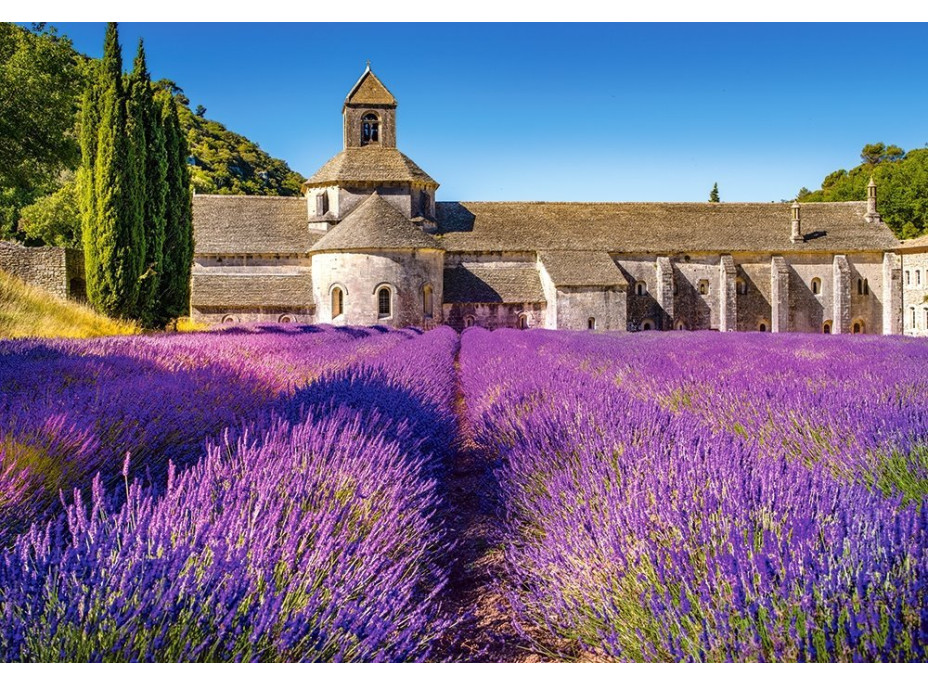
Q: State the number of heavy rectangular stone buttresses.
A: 5